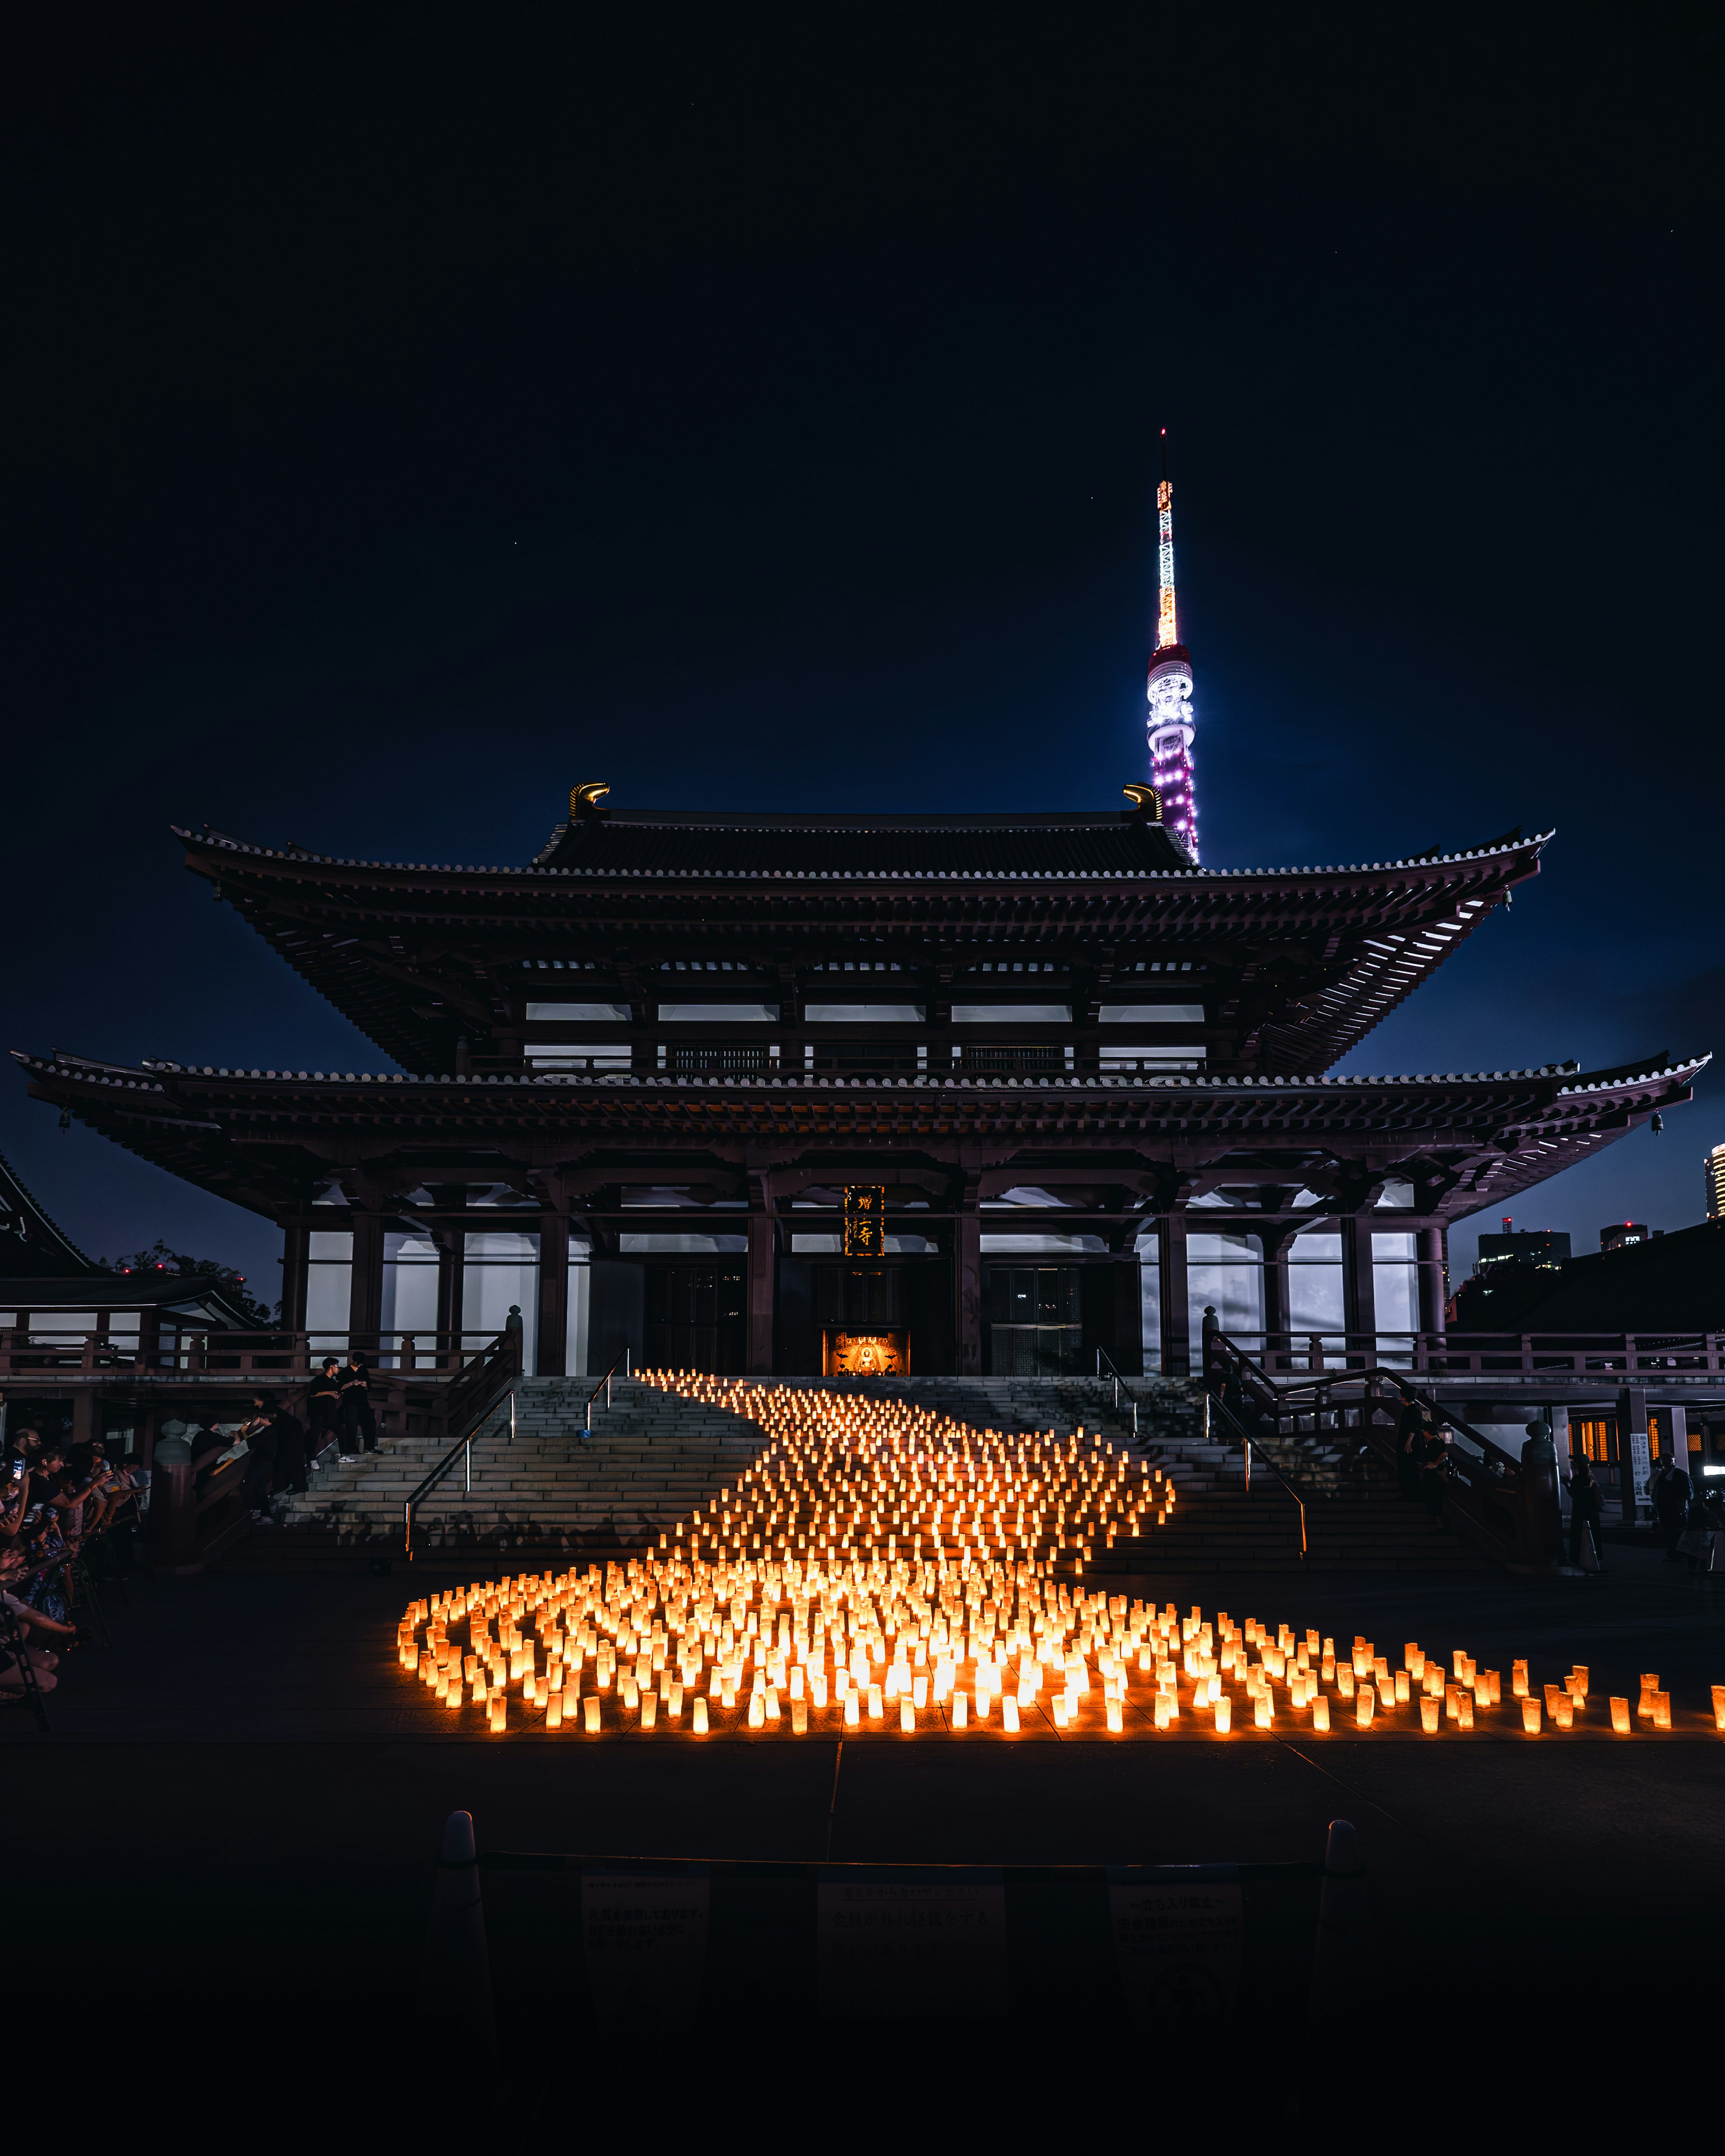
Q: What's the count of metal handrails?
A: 4